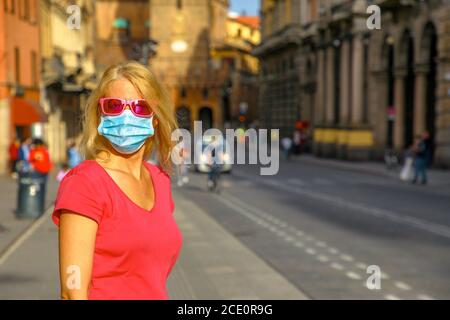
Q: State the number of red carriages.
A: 0